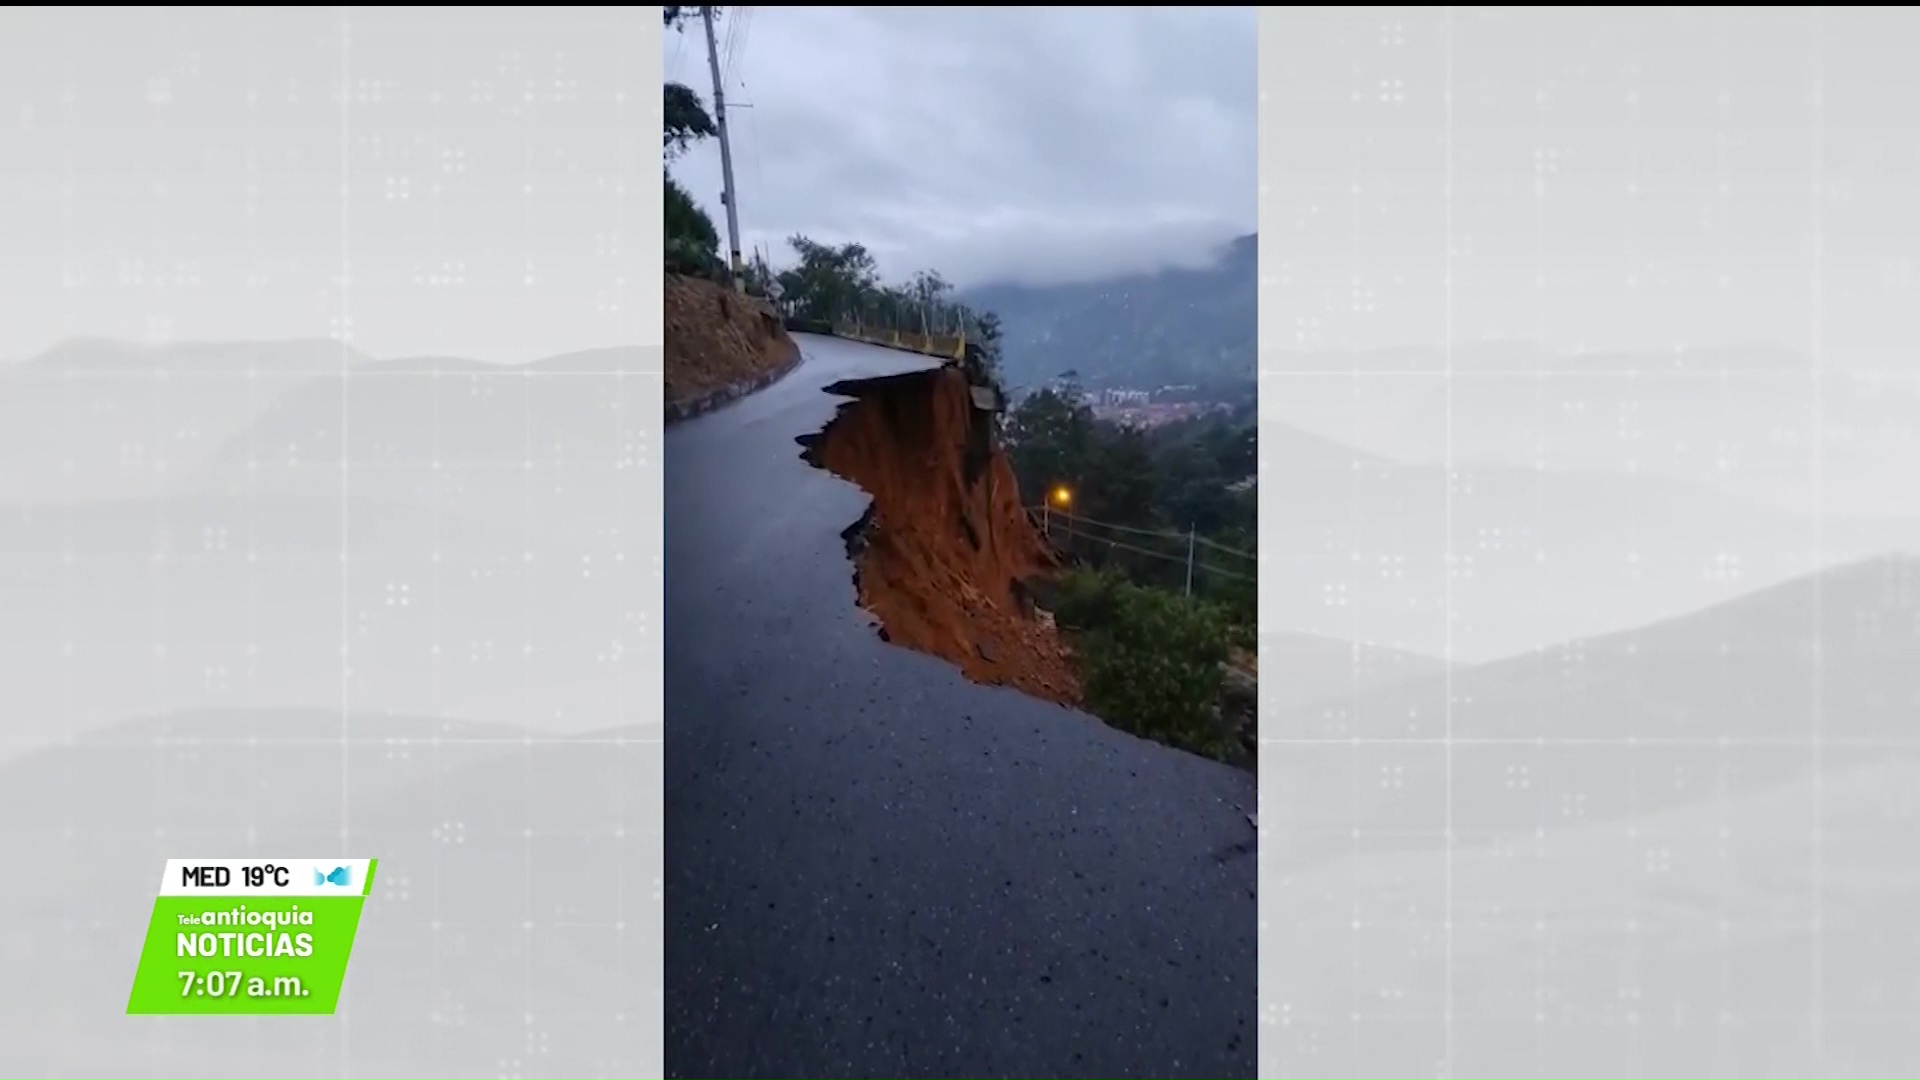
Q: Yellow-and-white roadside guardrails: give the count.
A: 1